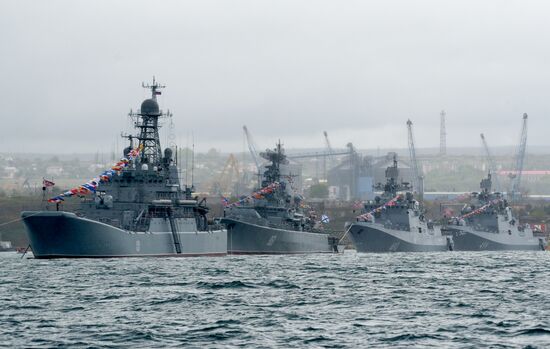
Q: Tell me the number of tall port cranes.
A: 5